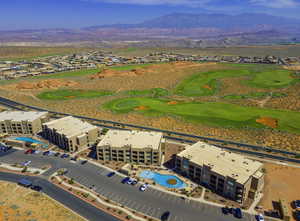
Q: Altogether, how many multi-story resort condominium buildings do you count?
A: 4